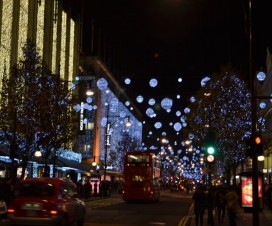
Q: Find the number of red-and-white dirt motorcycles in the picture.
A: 0